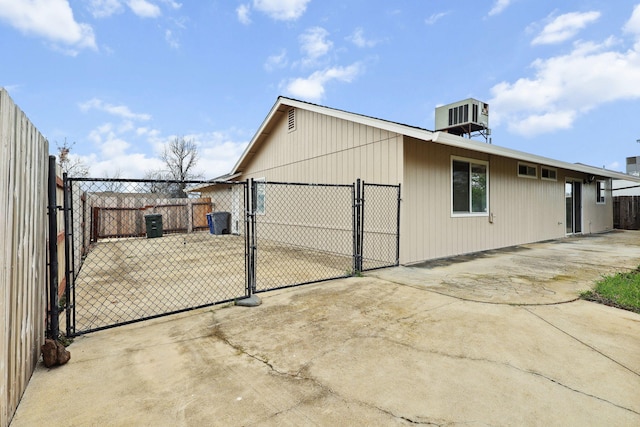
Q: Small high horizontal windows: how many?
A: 2